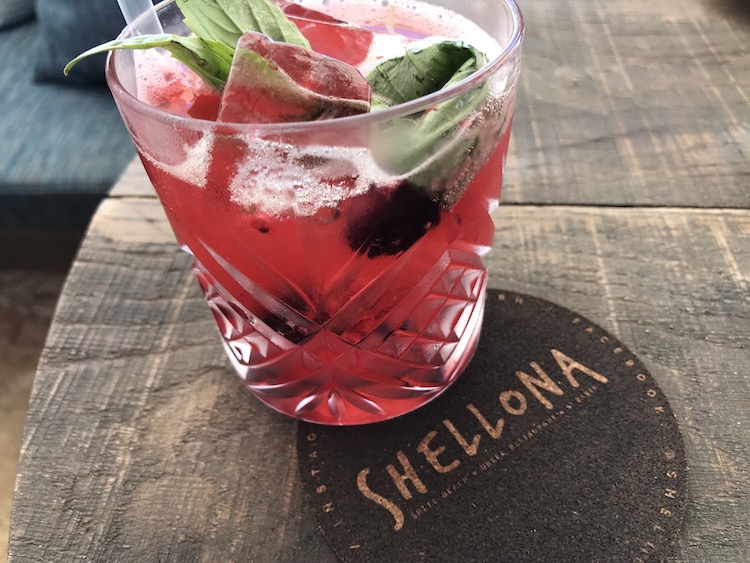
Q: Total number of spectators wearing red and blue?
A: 0